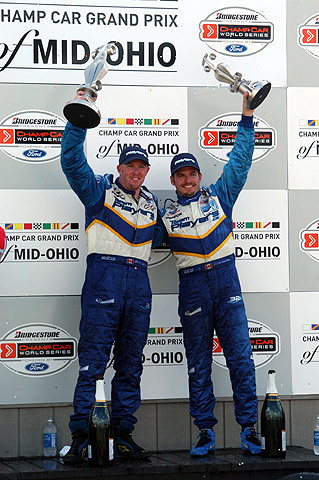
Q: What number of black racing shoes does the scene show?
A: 2